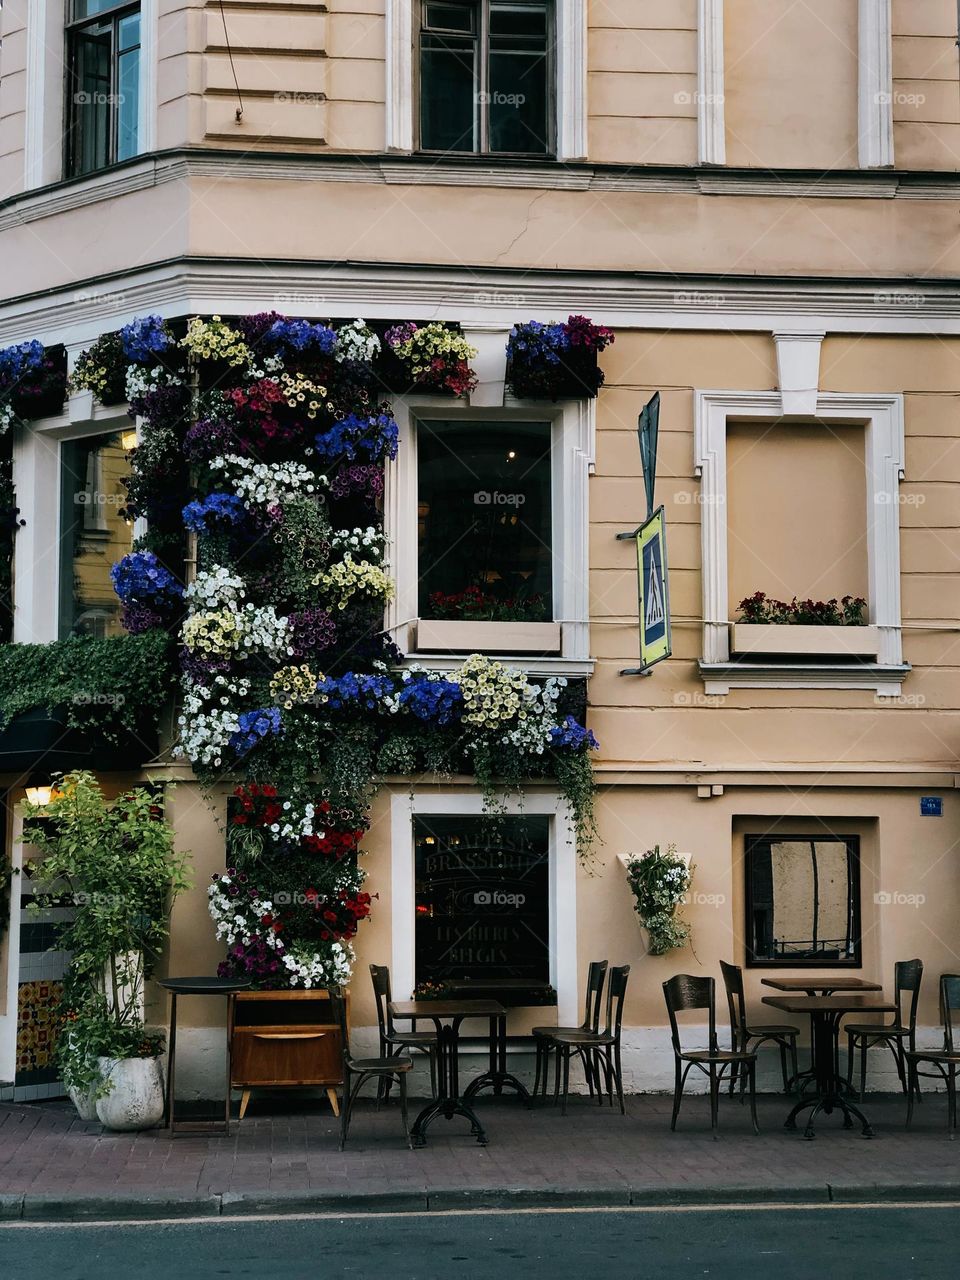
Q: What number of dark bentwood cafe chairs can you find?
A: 8